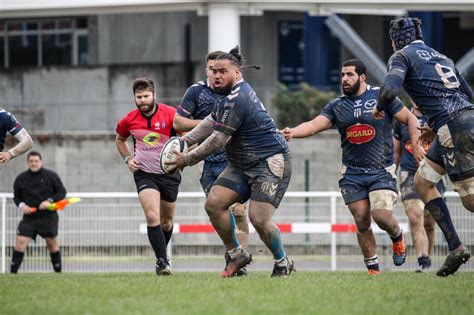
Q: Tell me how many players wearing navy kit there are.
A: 6